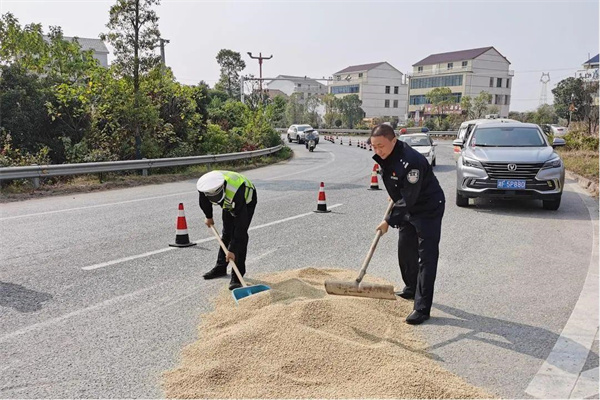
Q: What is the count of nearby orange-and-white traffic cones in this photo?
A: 3